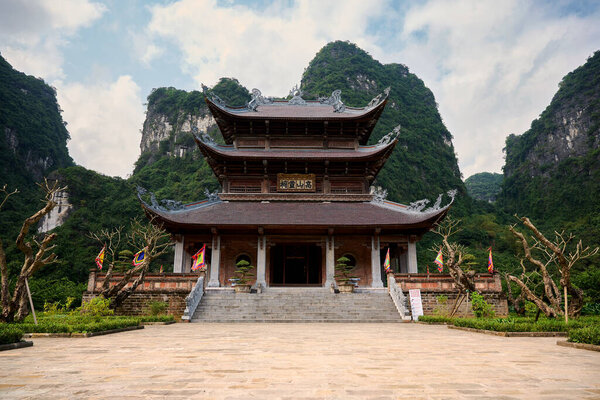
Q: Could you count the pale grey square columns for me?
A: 6